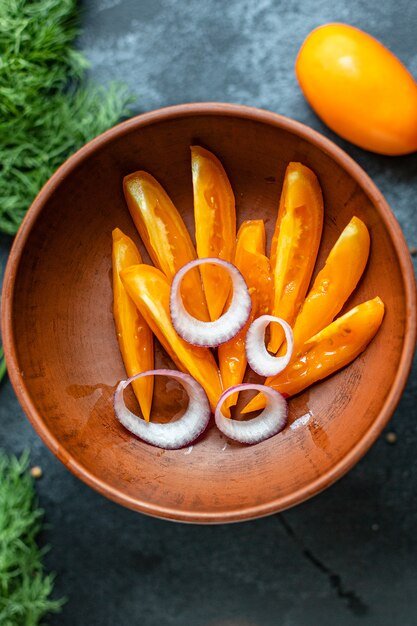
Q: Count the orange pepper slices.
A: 8